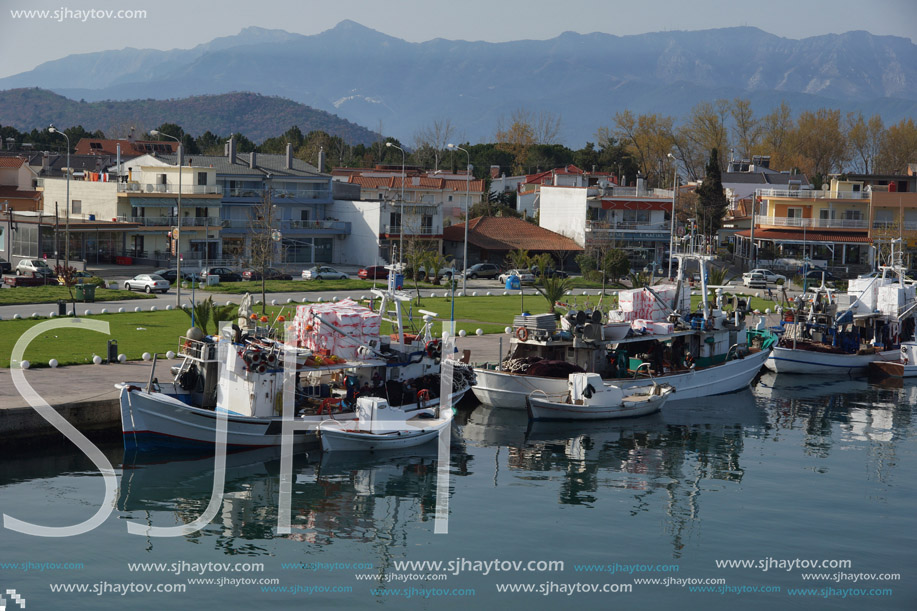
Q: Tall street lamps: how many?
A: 5